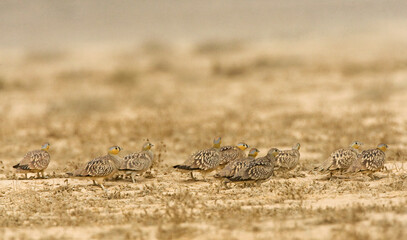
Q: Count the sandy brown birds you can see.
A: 10